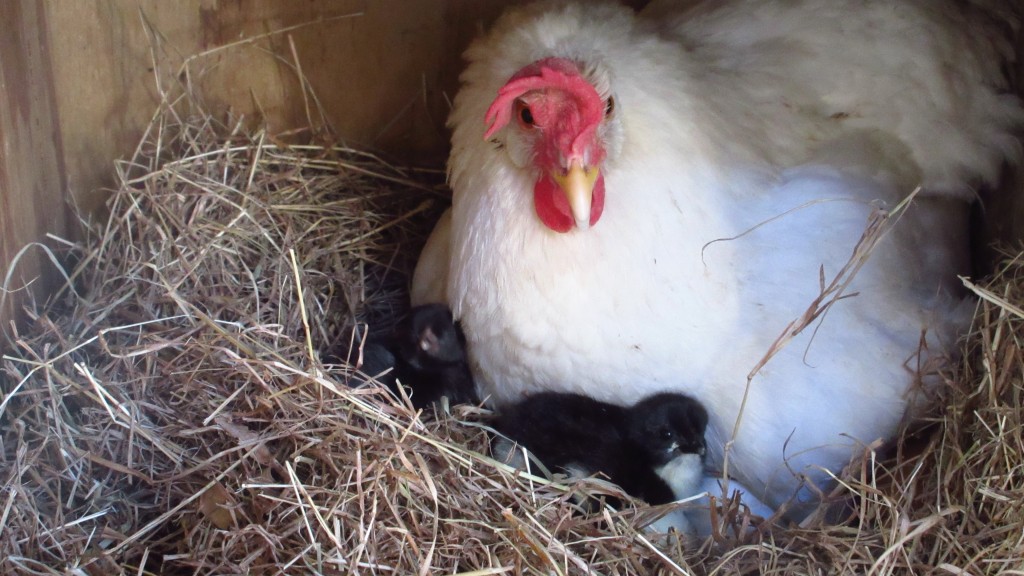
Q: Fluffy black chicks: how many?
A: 2